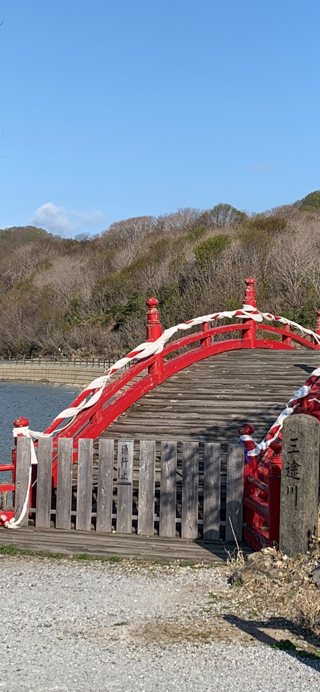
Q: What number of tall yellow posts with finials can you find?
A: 0